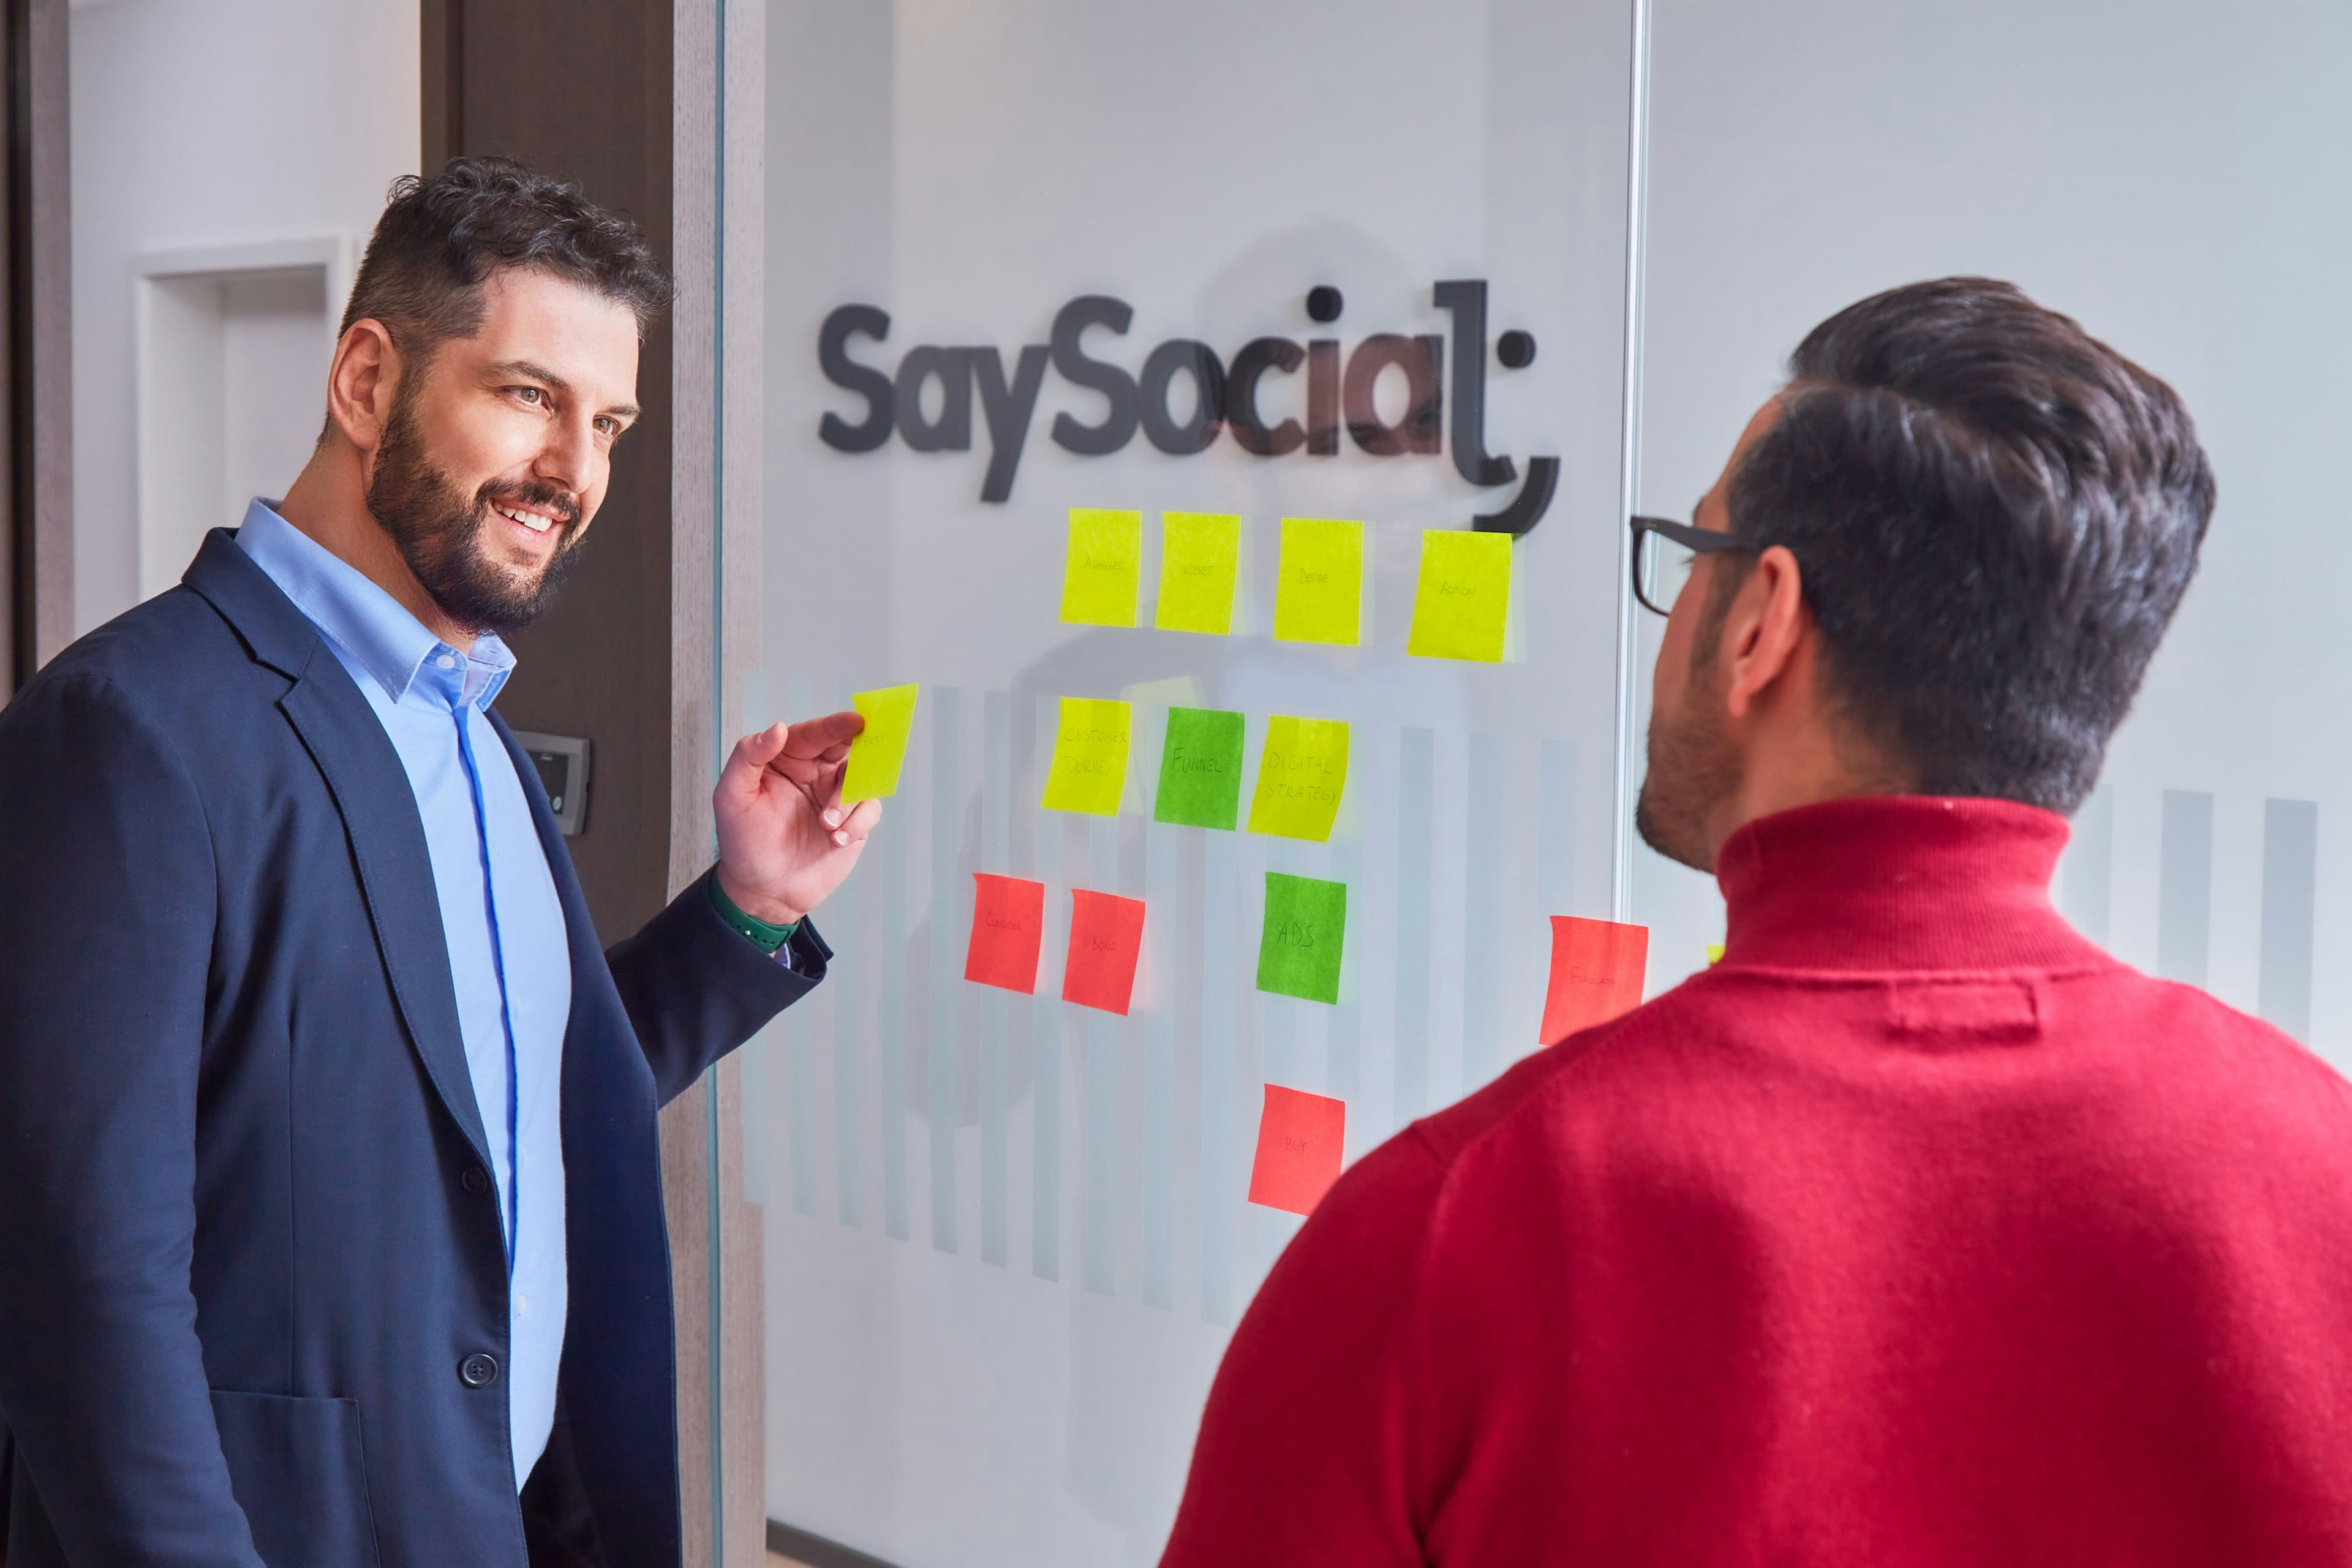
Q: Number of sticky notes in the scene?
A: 14